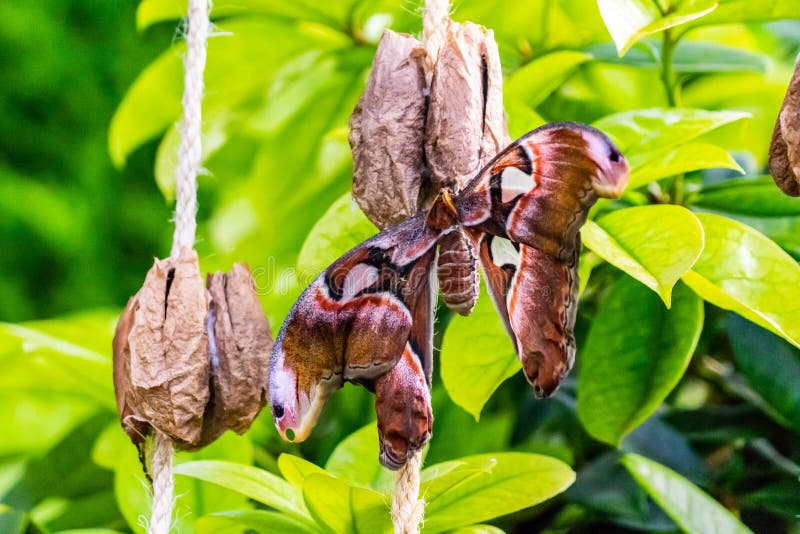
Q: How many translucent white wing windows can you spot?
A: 3